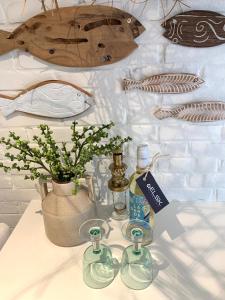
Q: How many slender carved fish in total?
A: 2